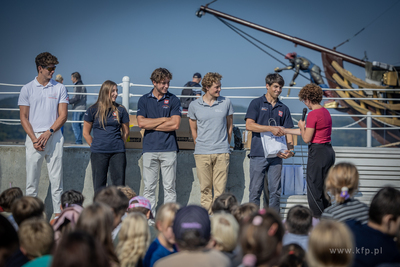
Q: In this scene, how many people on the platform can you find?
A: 6